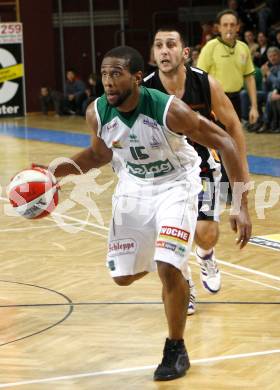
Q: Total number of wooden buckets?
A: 0